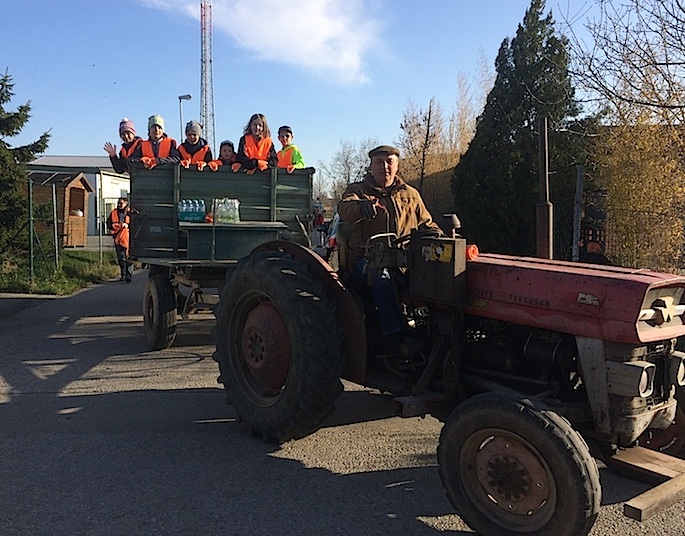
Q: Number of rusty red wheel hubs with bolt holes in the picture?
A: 2